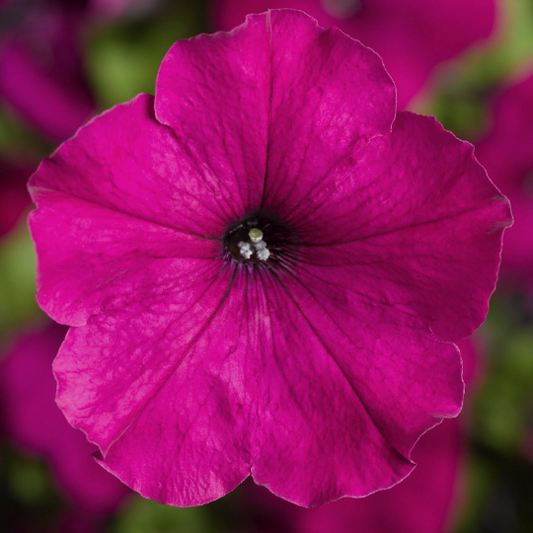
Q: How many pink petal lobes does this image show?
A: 5